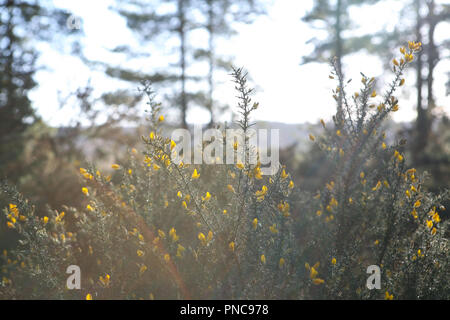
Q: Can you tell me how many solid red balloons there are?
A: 0